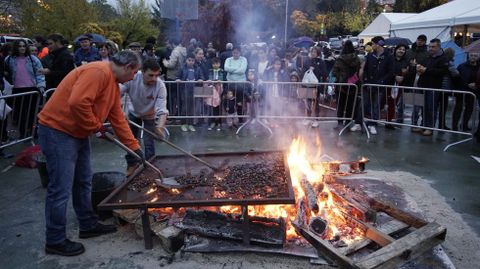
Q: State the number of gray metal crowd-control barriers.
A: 5